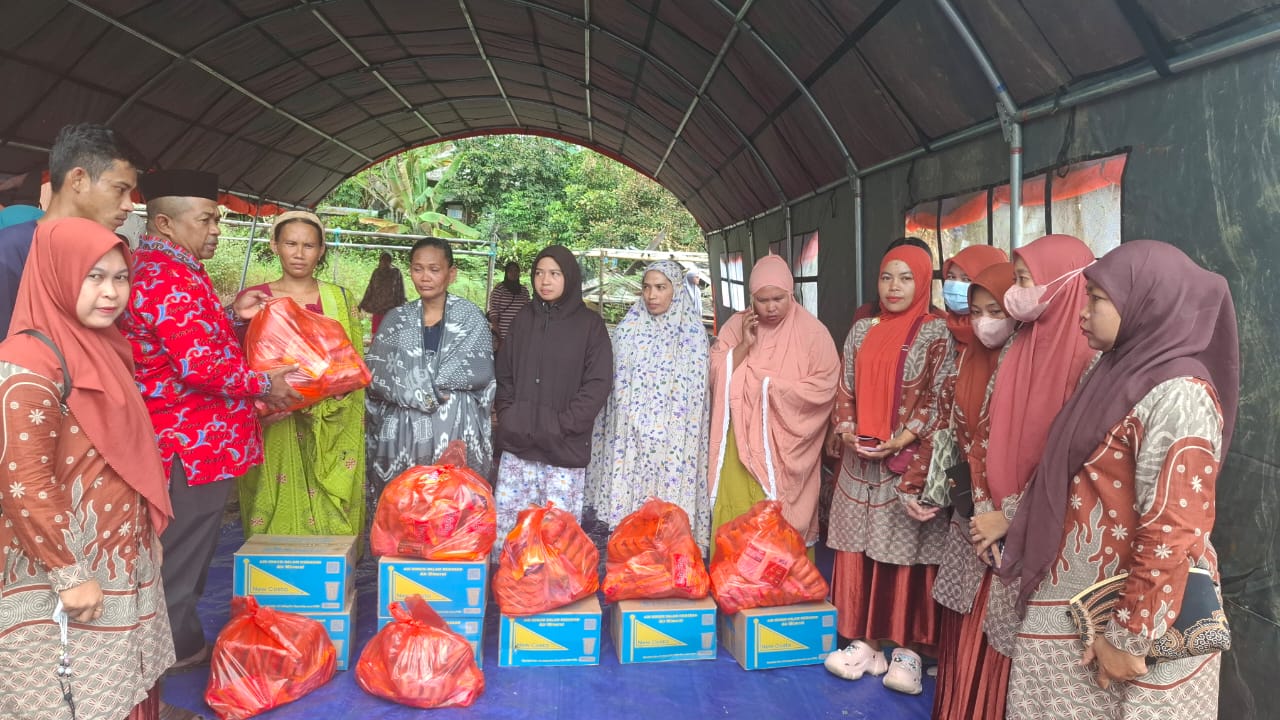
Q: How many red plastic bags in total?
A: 7